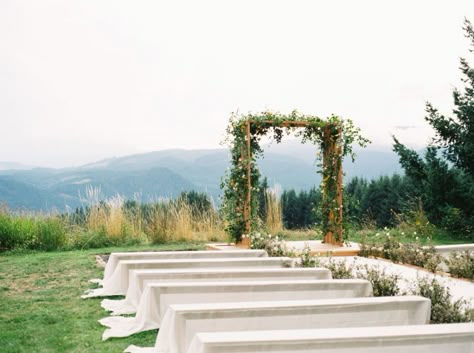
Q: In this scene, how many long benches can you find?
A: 6